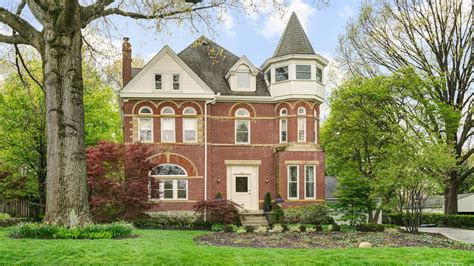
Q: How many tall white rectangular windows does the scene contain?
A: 2